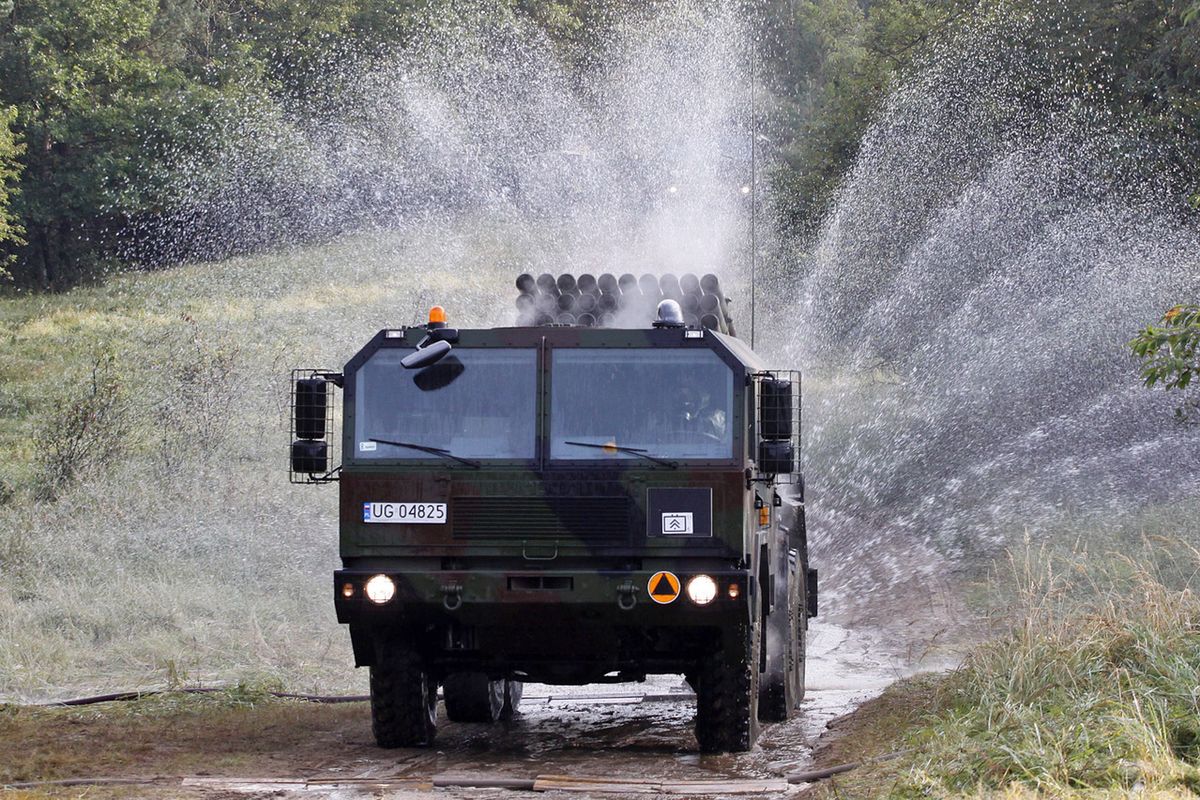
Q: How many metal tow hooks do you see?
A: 2